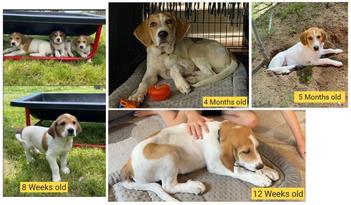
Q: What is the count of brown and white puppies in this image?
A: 7